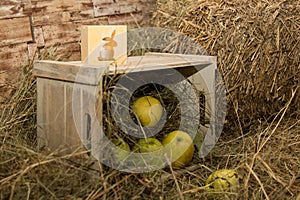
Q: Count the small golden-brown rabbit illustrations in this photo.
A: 1